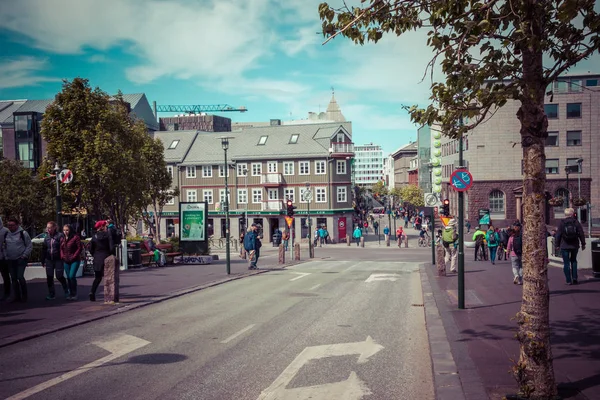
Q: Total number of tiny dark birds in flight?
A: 0